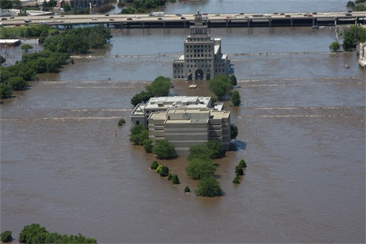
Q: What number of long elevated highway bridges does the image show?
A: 1